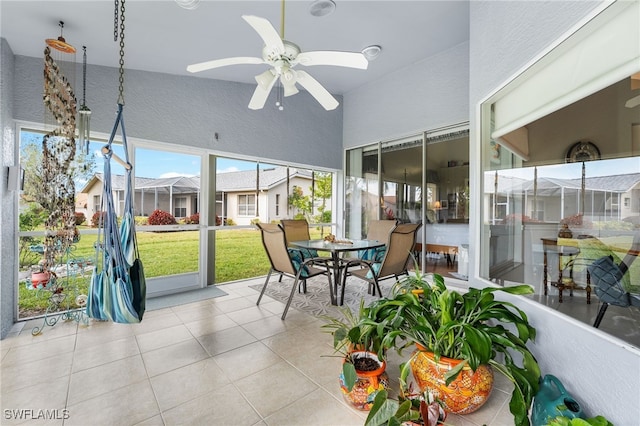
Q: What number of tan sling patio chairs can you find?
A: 4